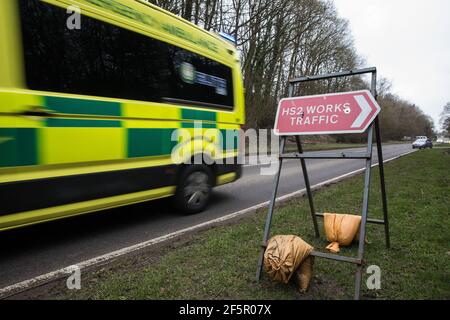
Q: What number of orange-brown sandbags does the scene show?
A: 2